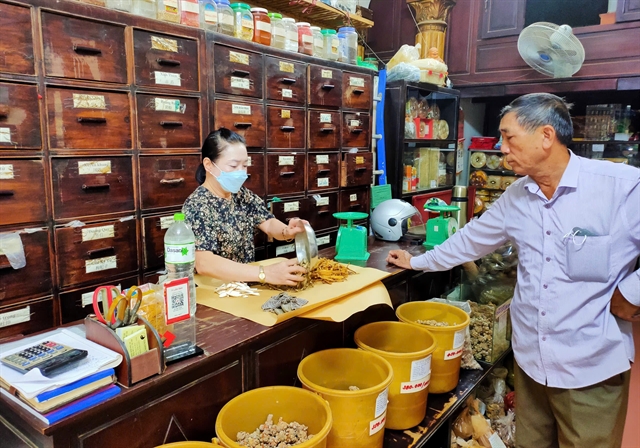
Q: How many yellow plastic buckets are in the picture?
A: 5